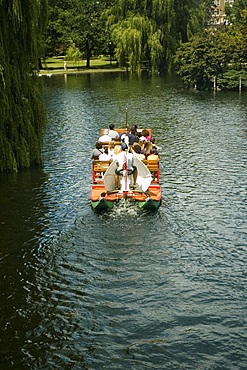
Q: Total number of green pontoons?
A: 2